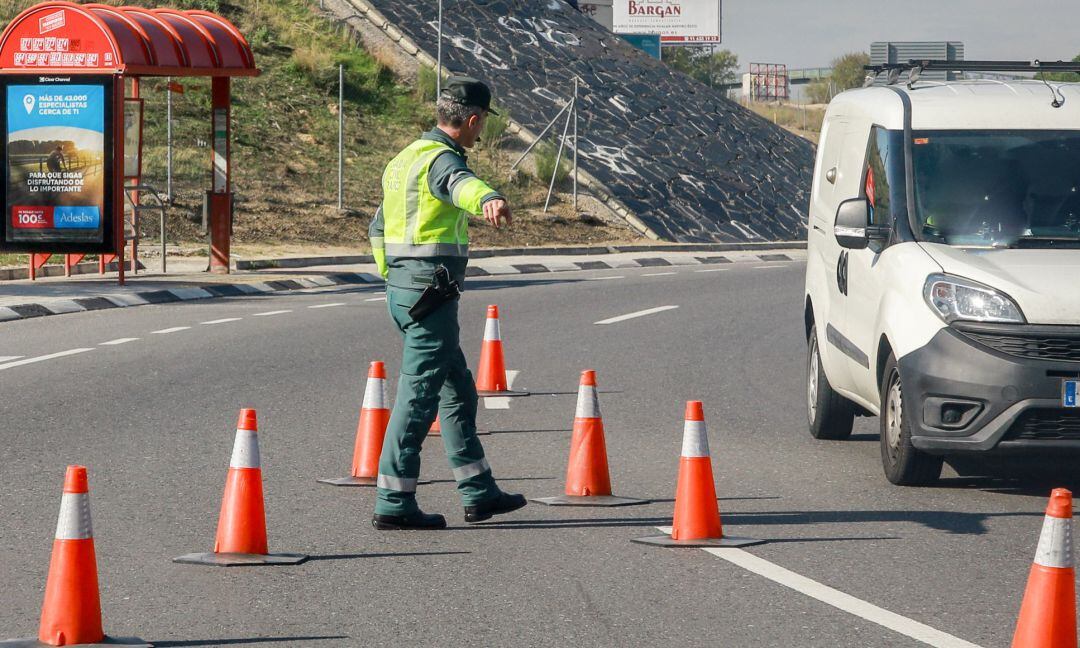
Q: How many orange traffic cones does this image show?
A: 8